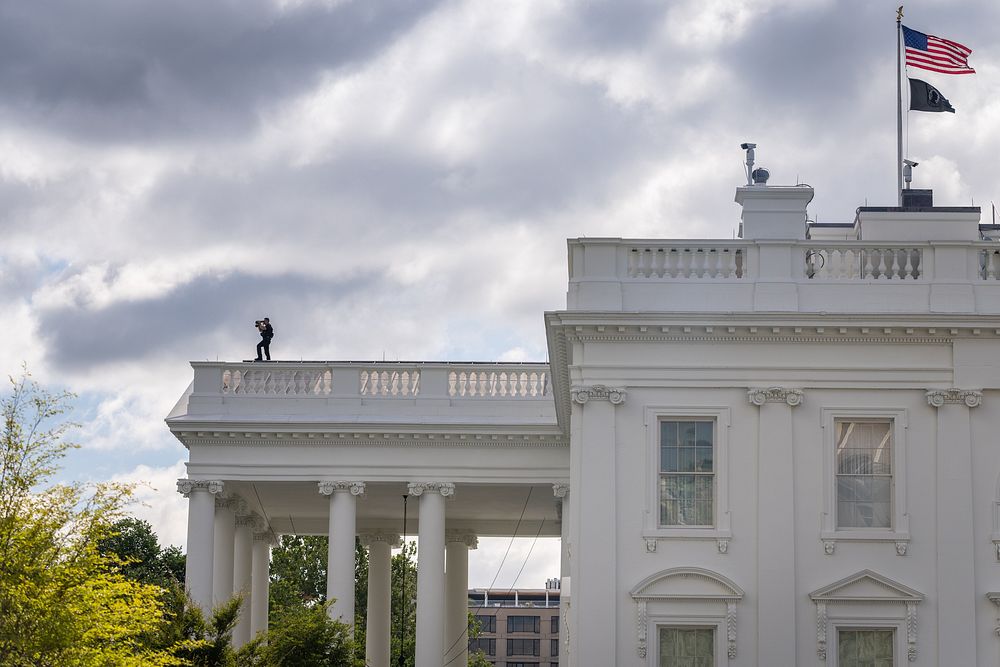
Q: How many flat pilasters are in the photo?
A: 3